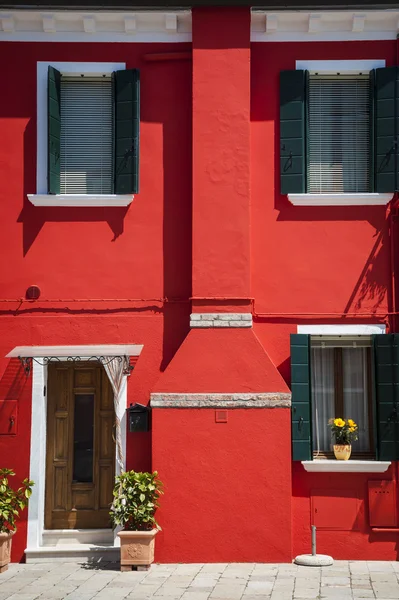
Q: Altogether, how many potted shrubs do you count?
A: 2